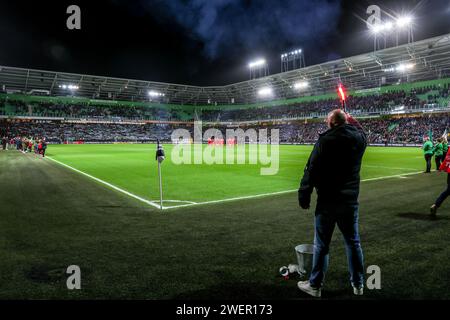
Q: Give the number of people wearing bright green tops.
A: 3